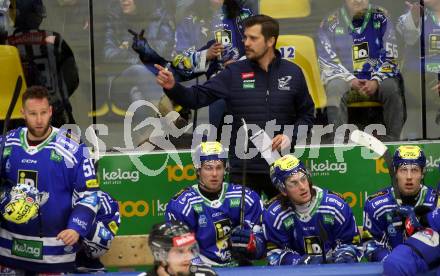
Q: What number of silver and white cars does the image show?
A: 0